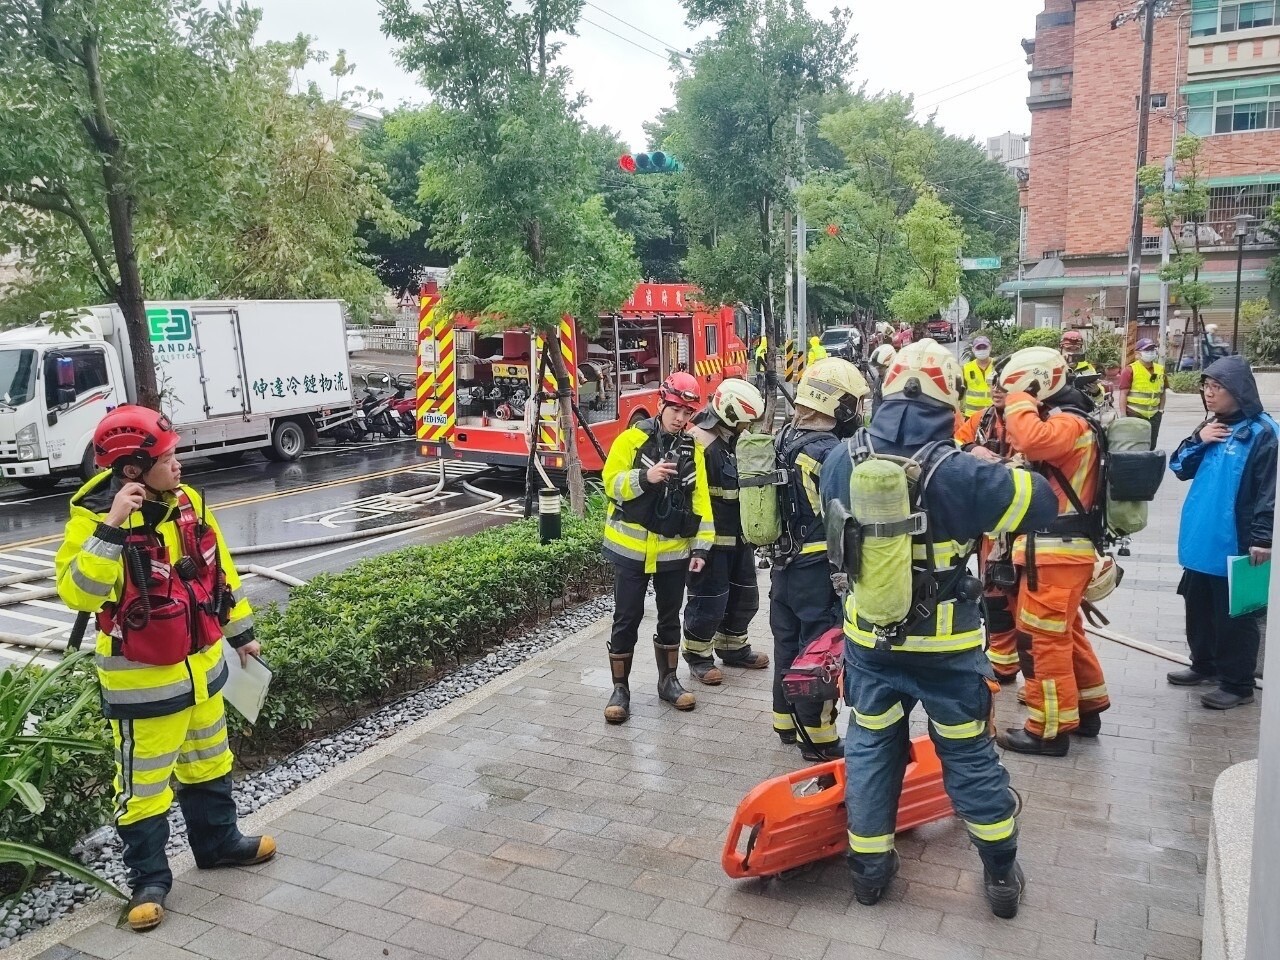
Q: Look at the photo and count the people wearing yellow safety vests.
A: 2